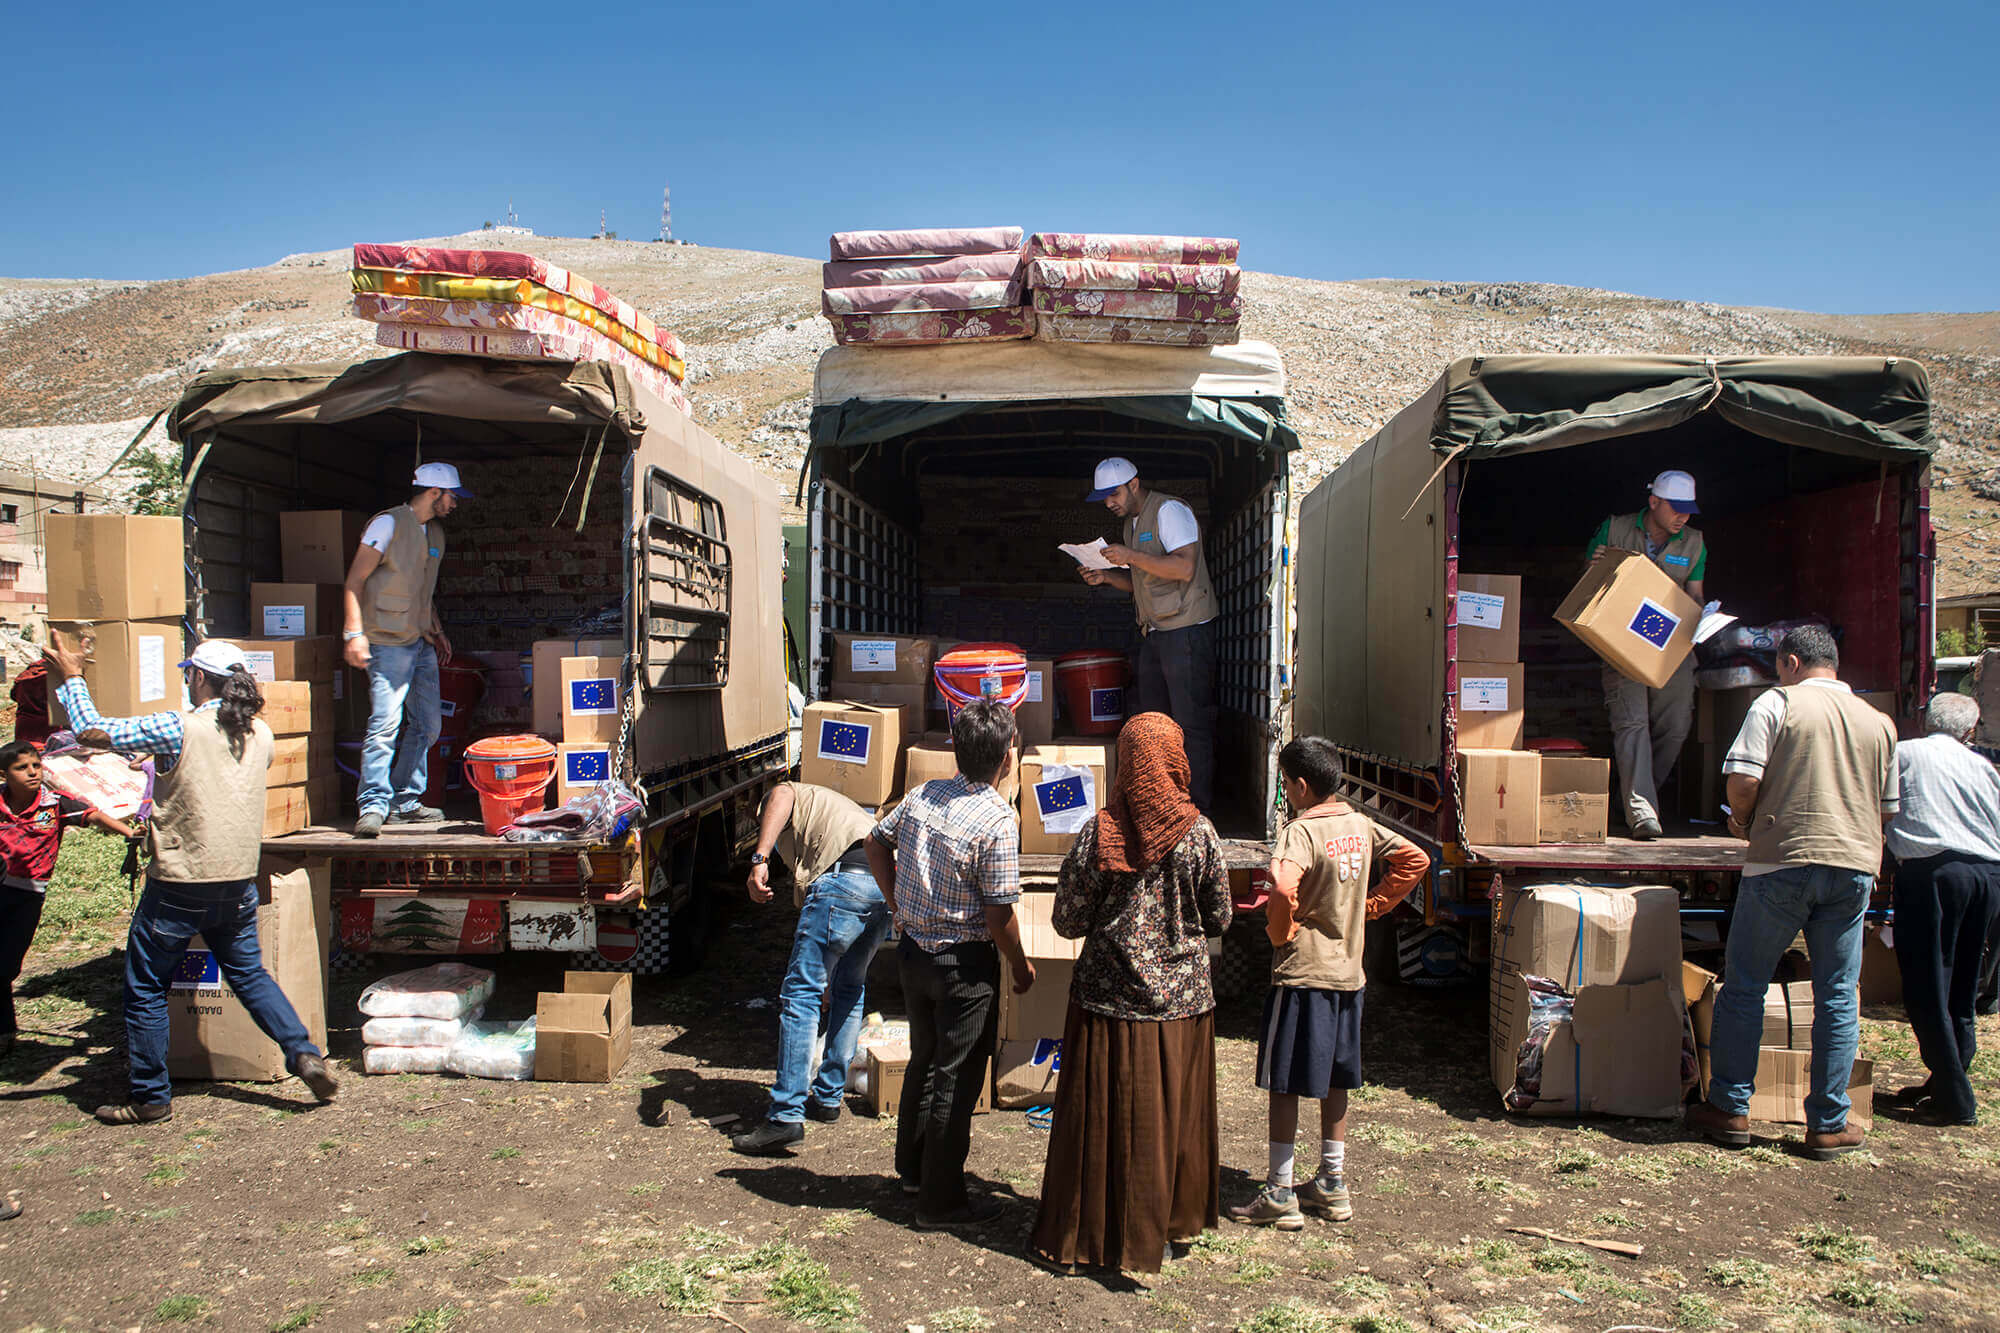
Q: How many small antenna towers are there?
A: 3